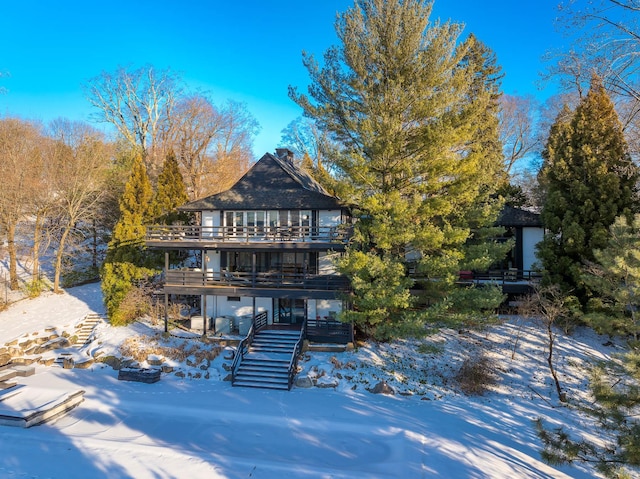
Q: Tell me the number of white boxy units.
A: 3